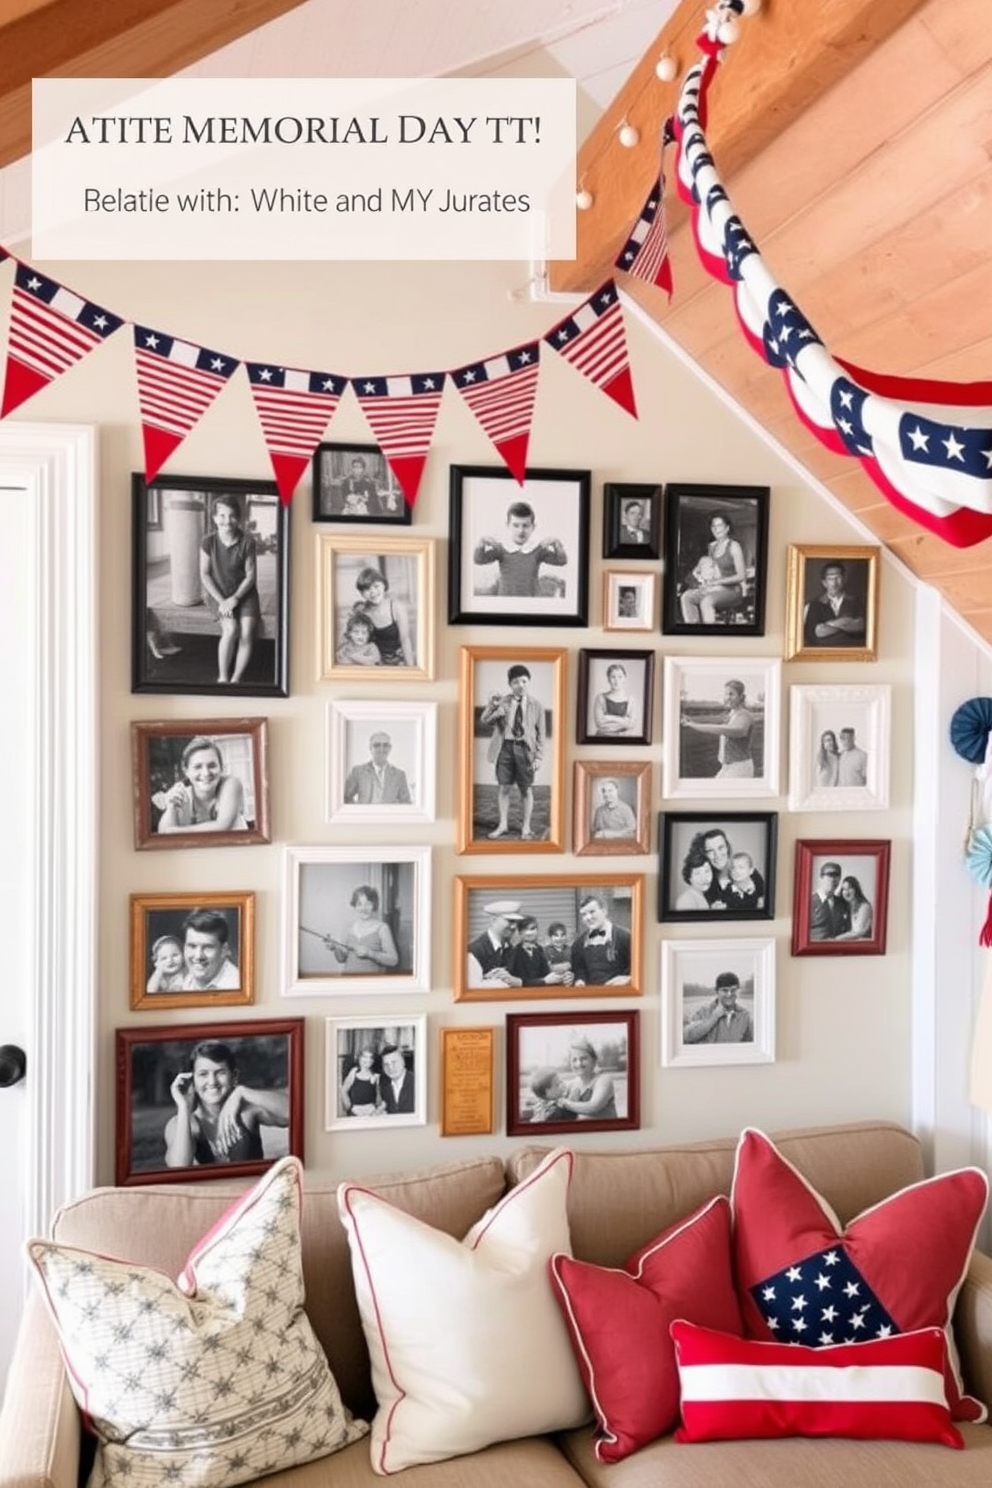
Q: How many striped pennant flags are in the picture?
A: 7